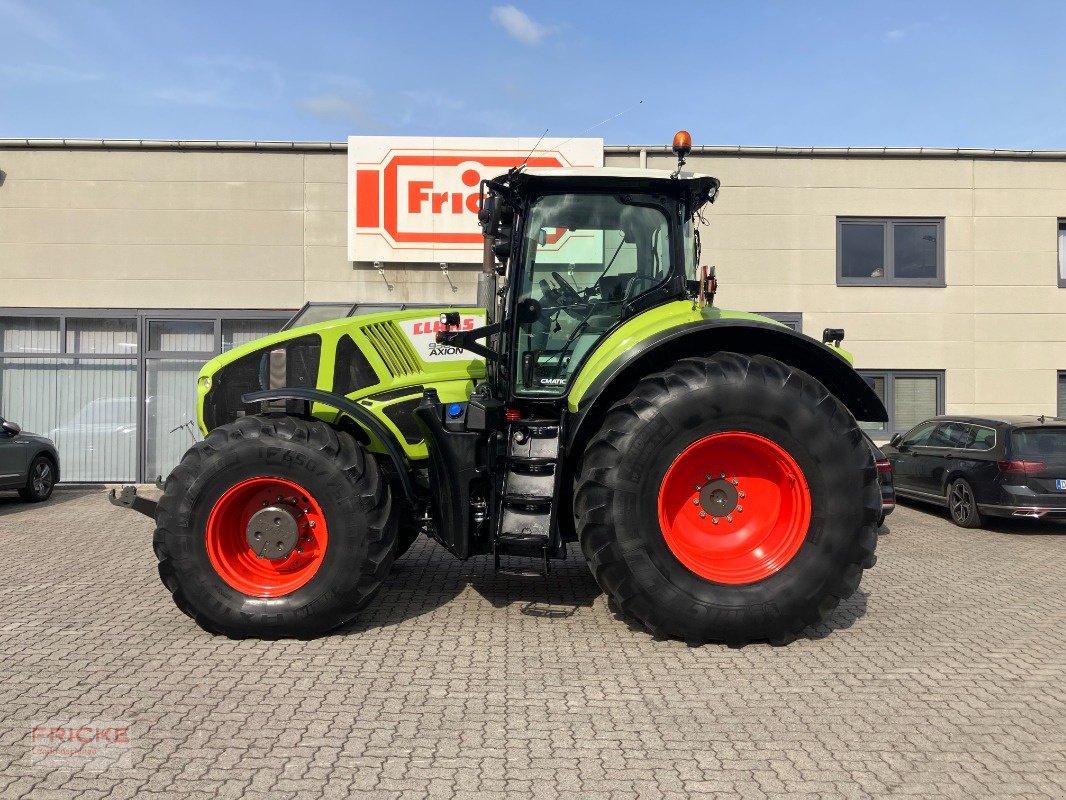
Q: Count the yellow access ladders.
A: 0